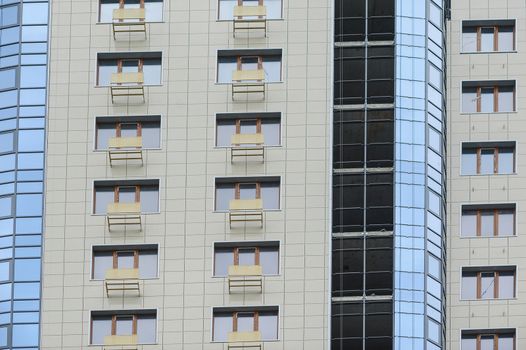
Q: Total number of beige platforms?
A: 12